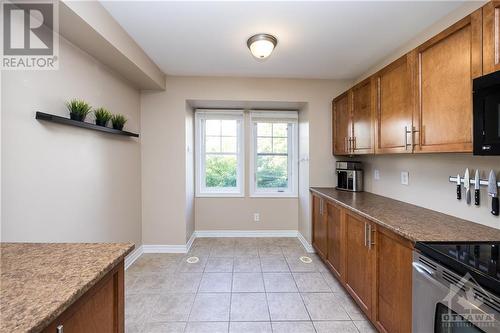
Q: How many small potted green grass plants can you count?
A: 3